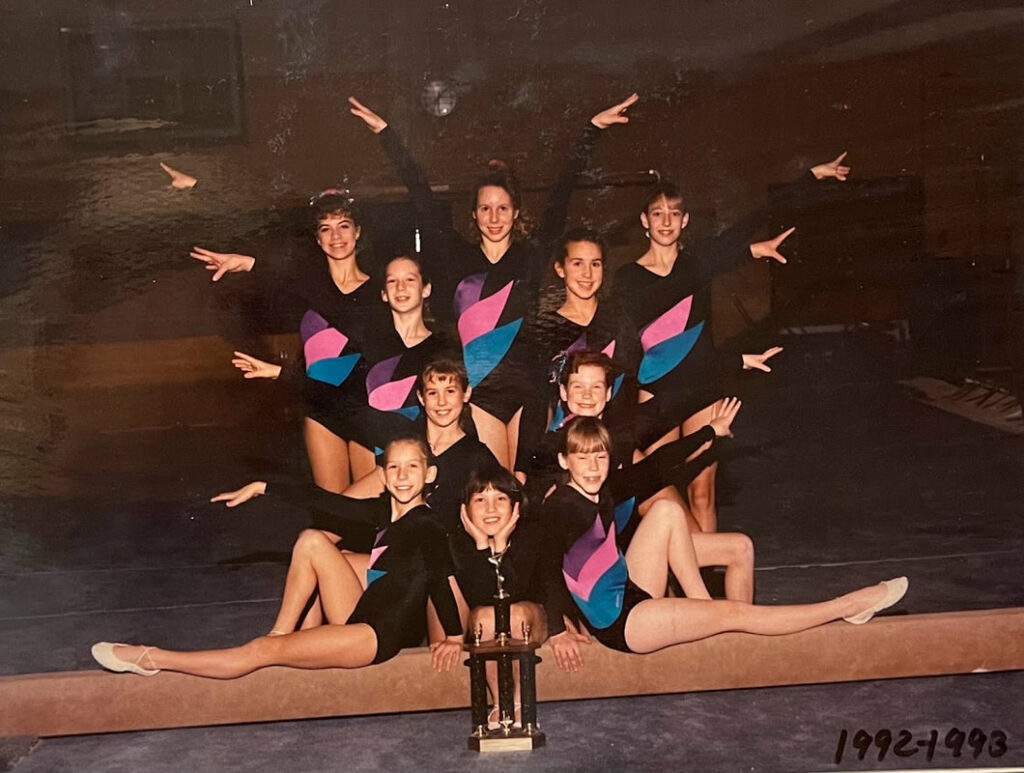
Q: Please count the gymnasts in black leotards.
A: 10